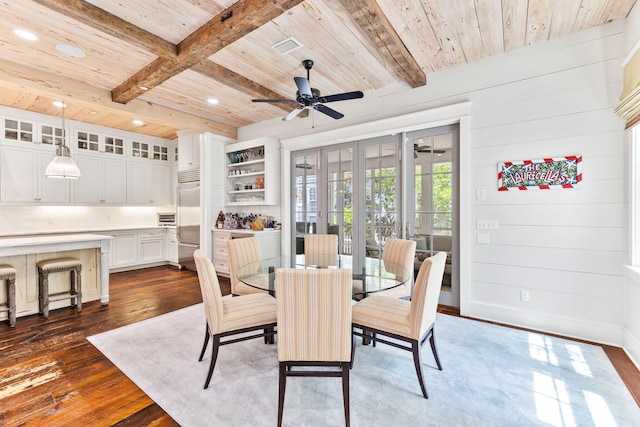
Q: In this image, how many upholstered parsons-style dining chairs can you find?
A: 6